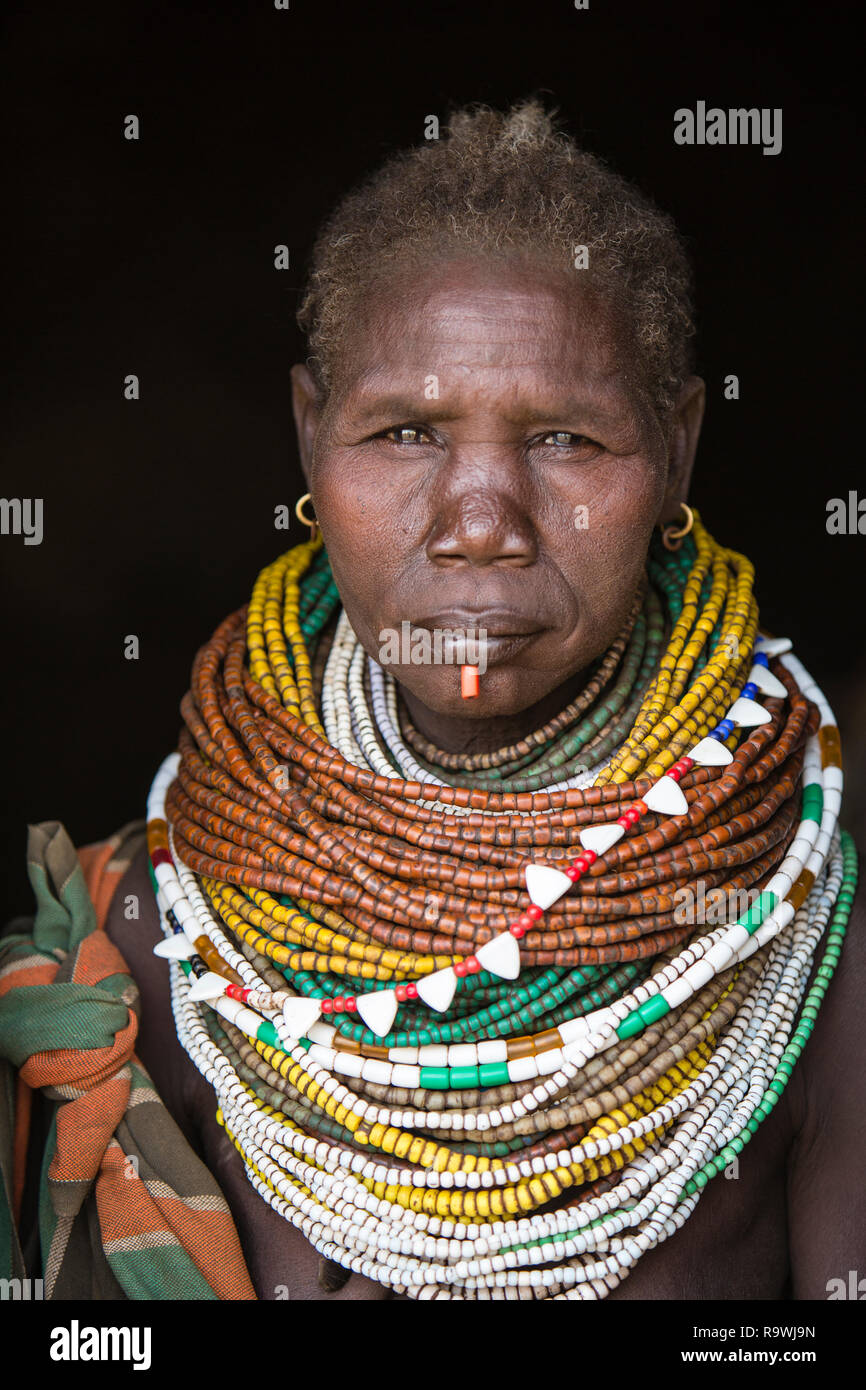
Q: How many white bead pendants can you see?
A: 13